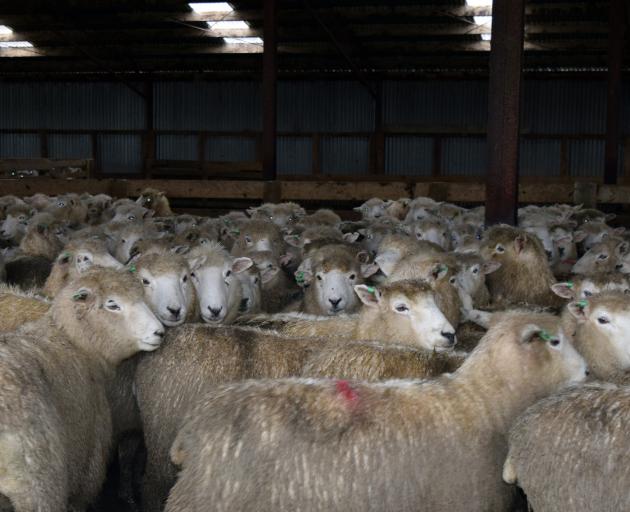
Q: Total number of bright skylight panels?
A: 8